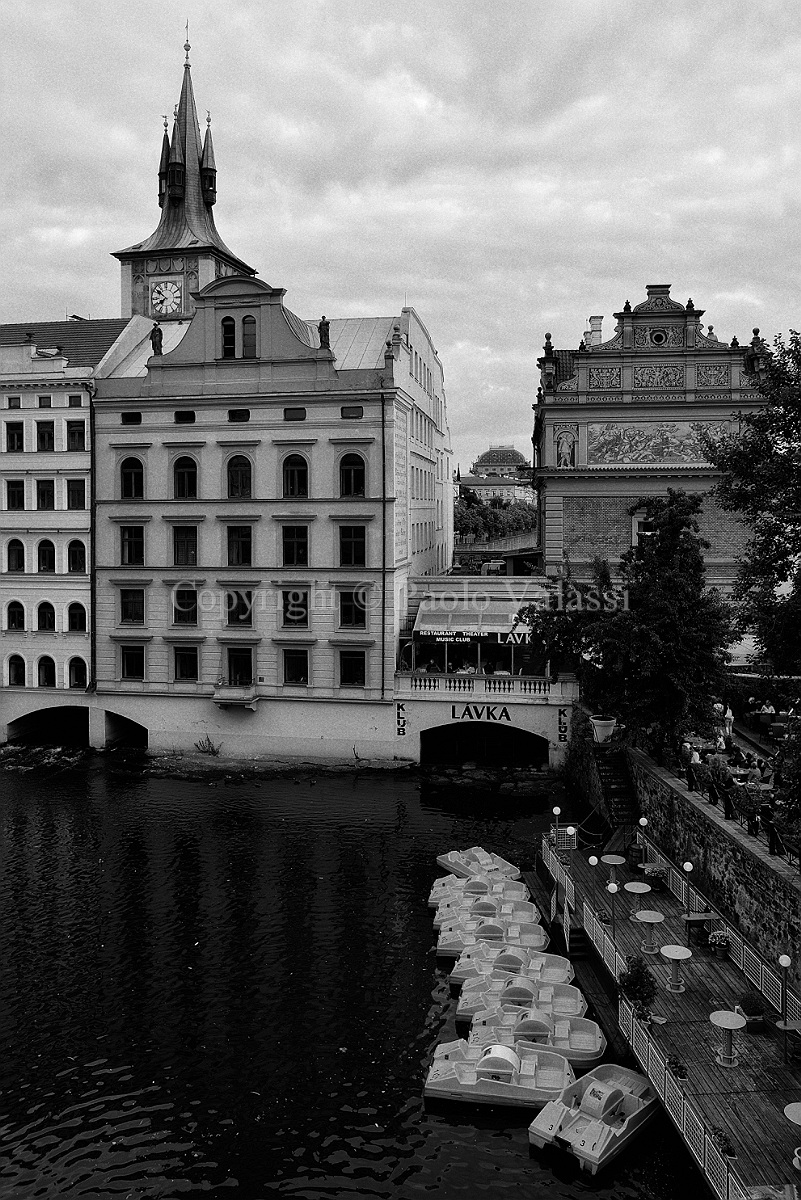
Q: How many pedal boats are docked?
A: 9